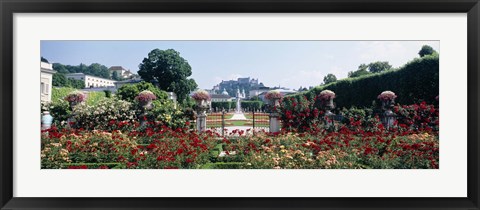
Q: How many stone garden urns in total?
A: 6